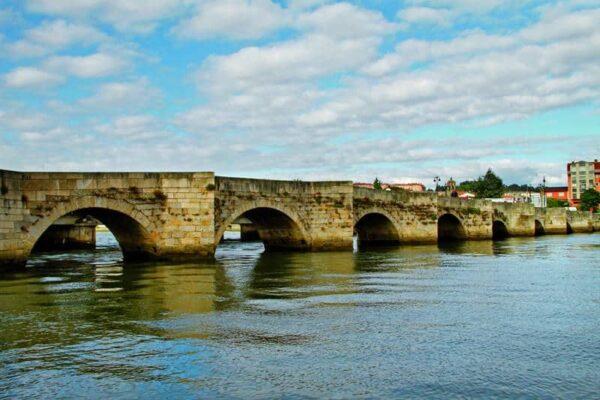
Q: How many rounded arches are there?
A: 7